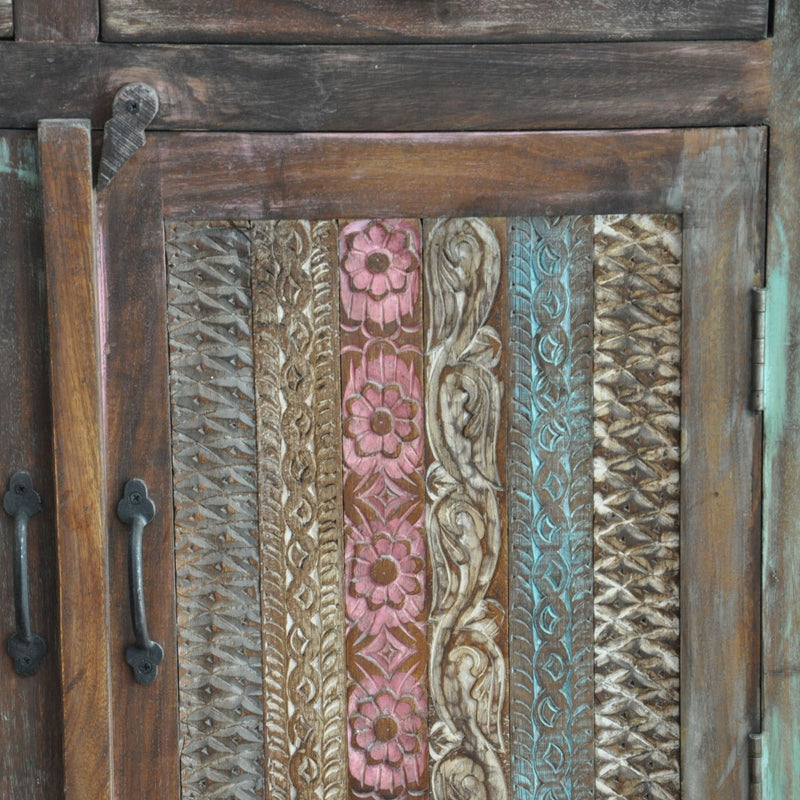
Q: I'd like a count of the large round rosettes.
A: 4